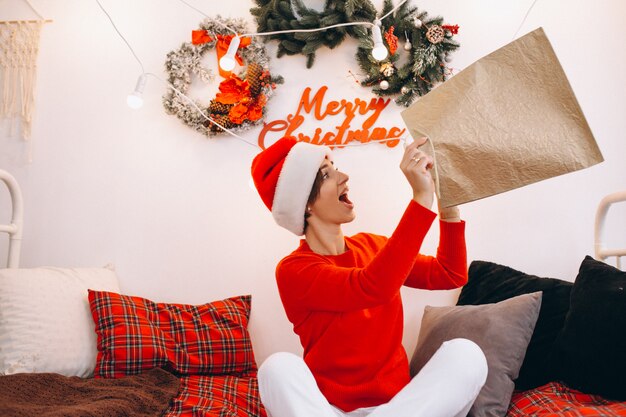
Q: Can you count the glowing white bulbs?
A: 3